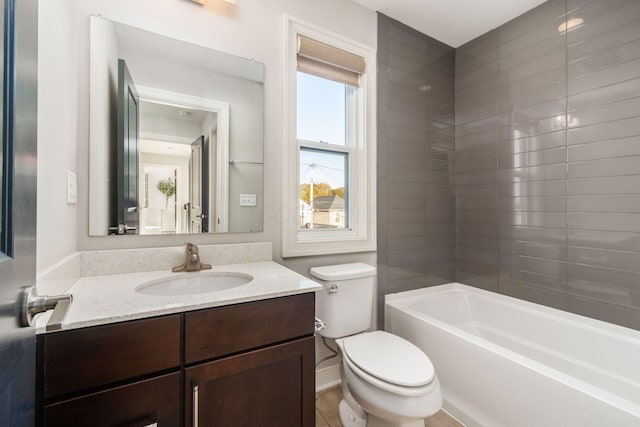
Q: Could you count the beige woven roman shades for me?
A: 1